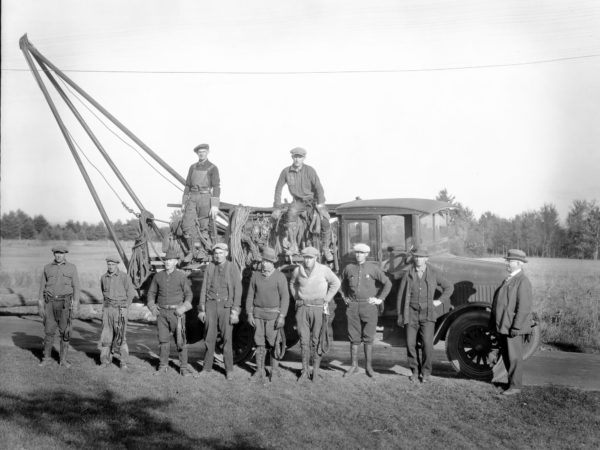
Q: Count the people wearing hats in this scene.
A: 11